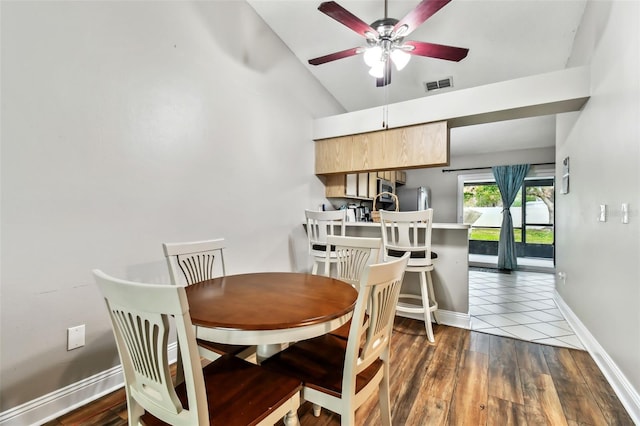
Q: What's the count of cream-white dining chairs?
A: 4